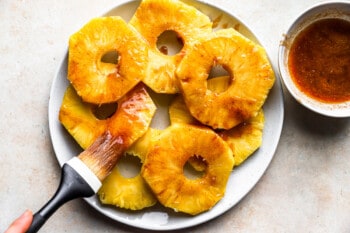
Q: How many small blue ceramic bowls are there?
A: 0